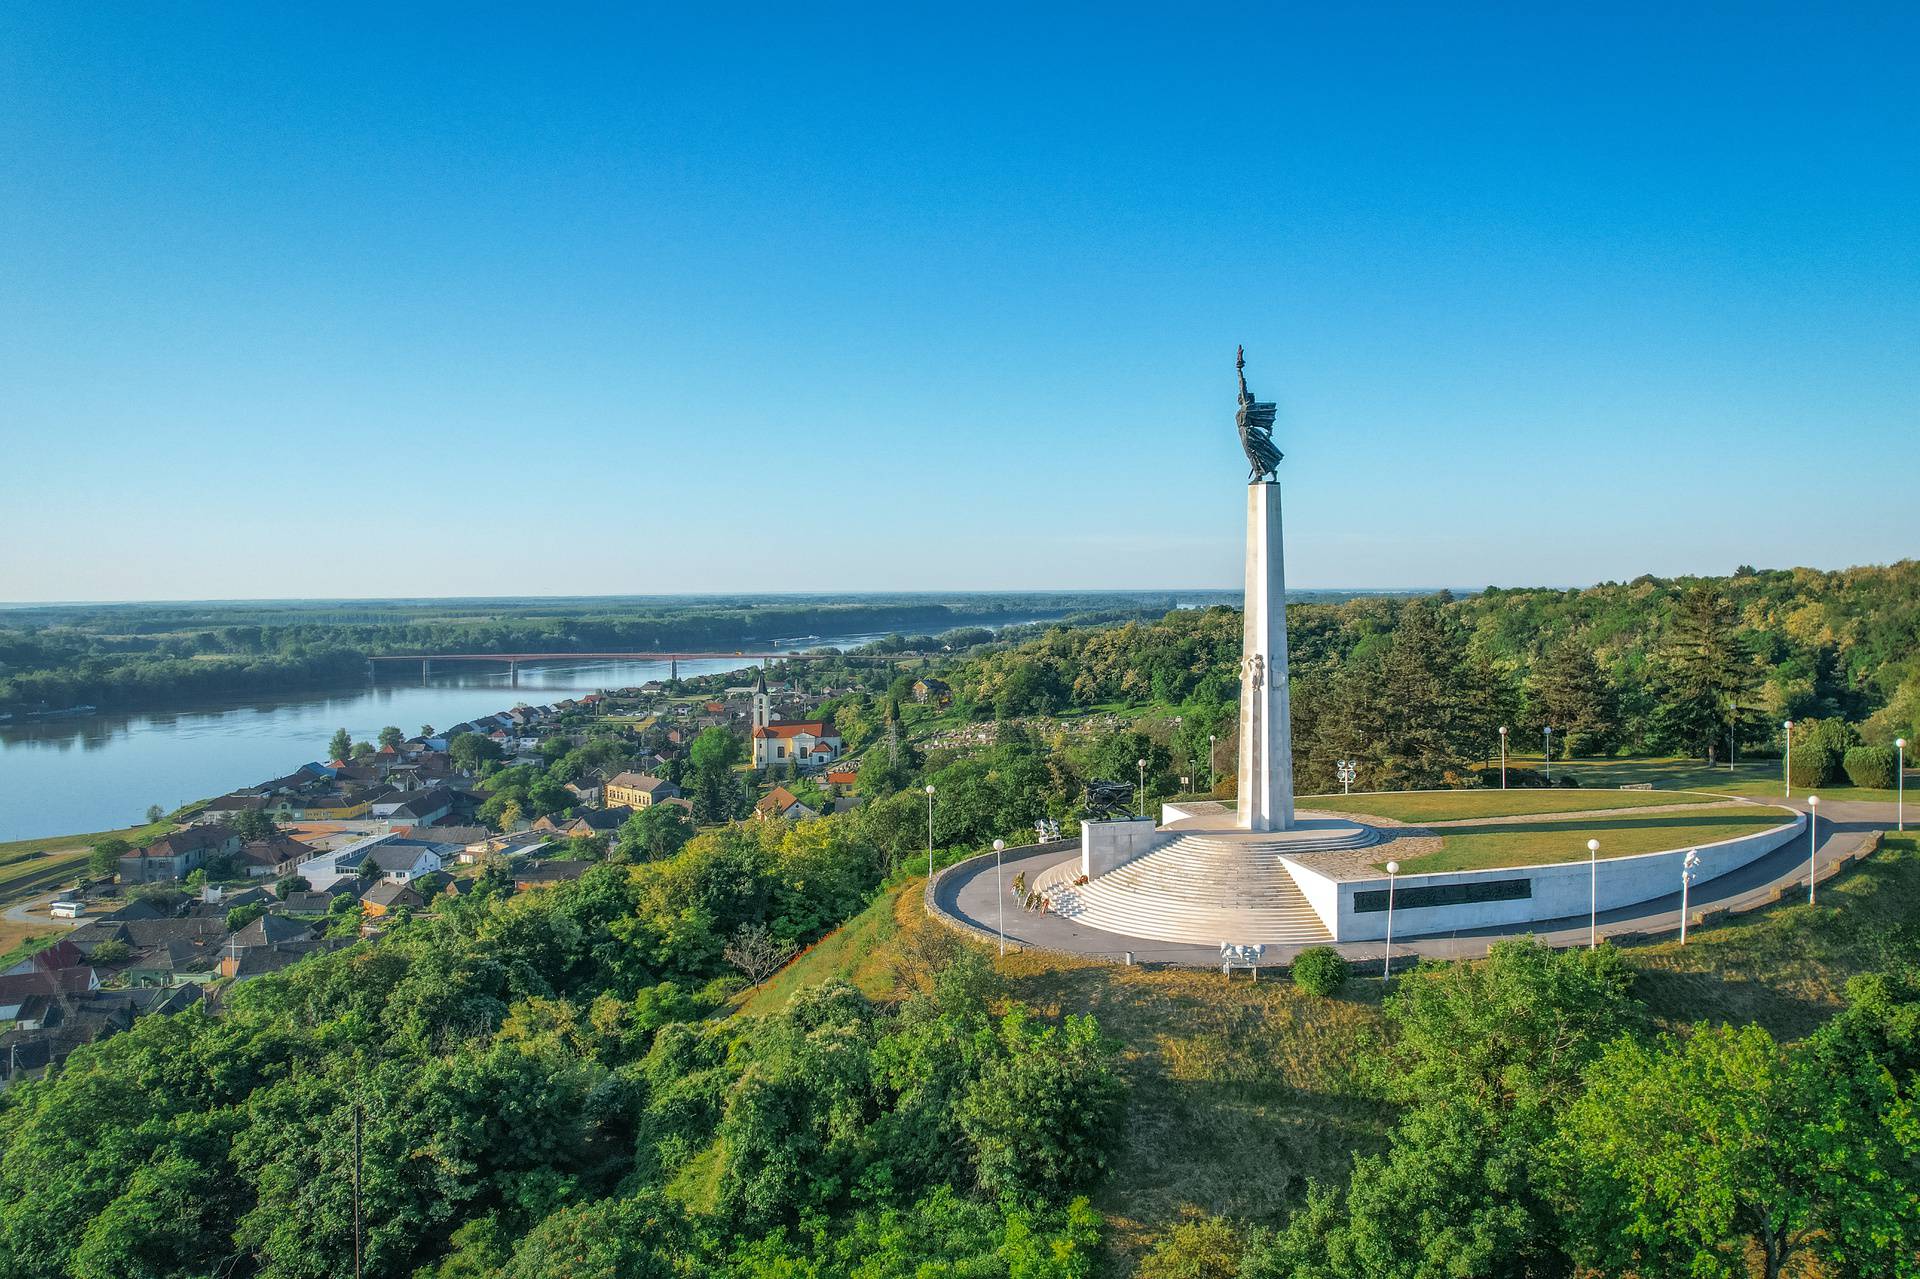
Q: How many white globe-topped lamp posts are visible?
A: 12